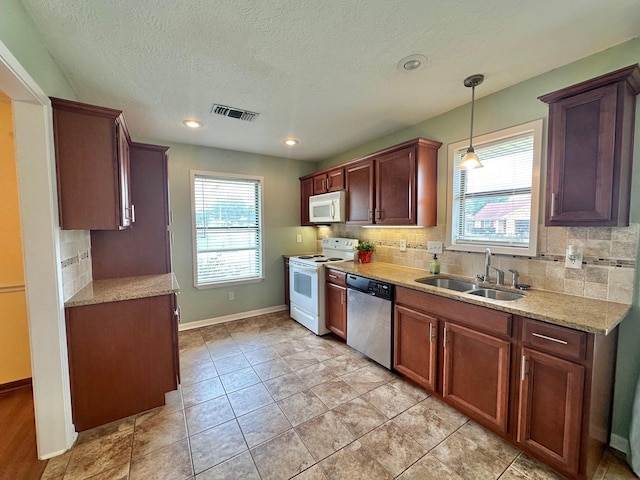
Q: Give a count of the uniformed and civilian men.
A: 0